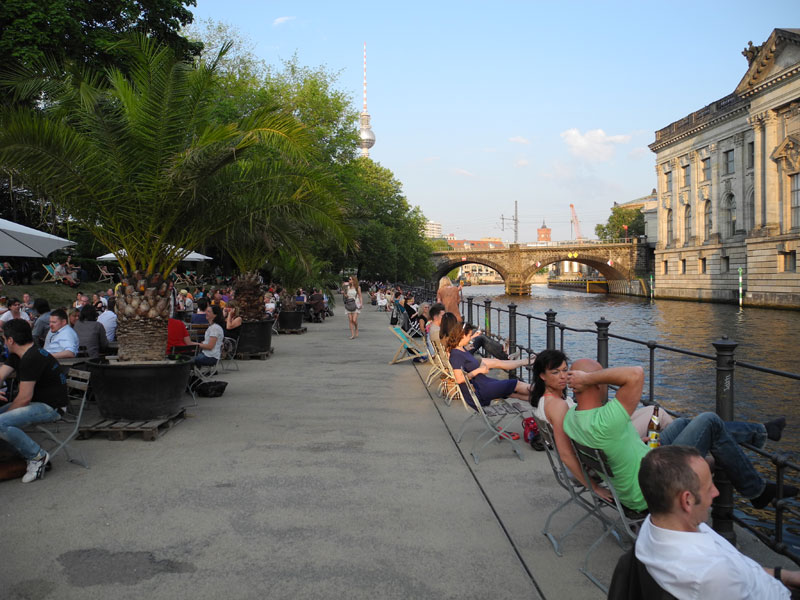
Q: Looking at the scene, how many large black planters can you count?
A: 3